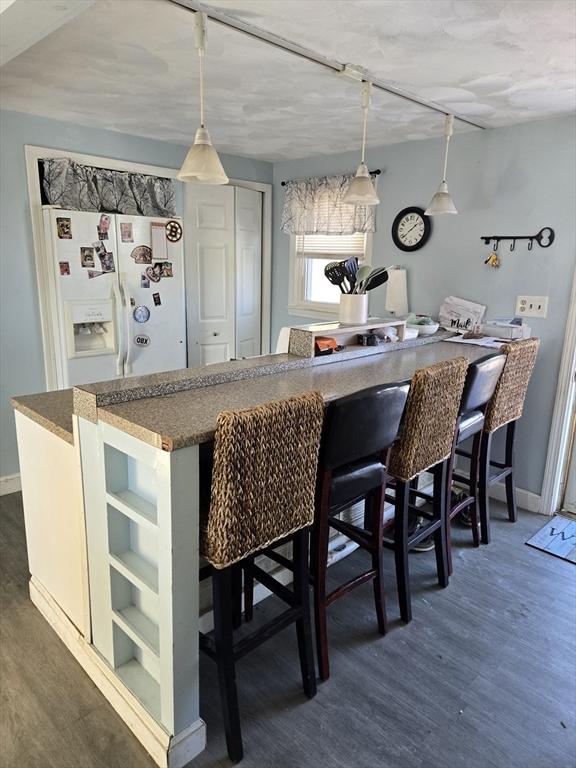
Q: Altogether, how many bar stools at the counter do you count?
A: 5